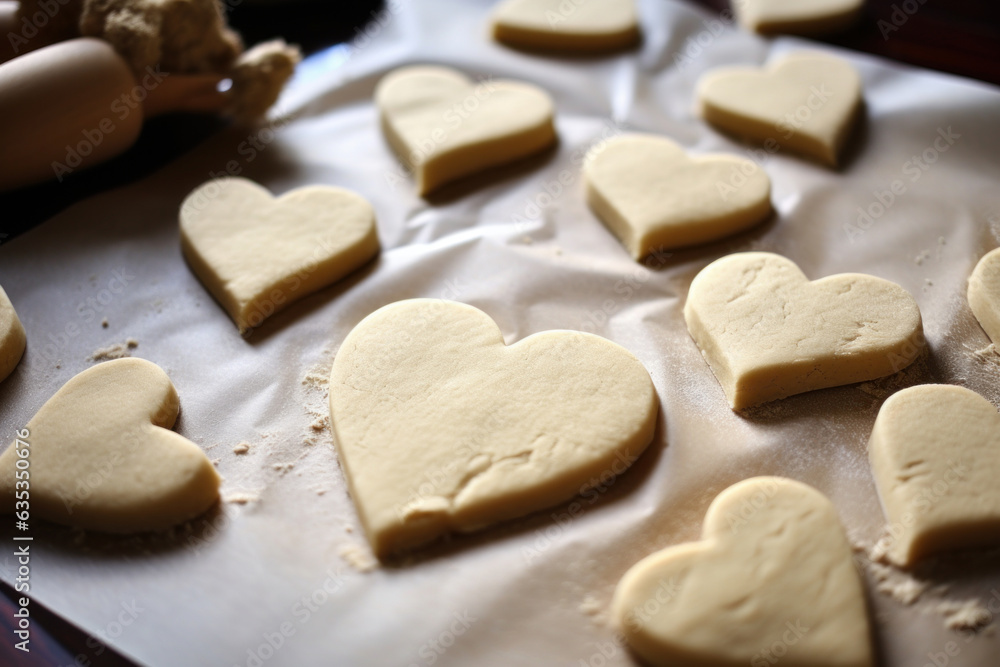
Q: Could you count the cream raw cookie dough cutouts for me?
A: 13